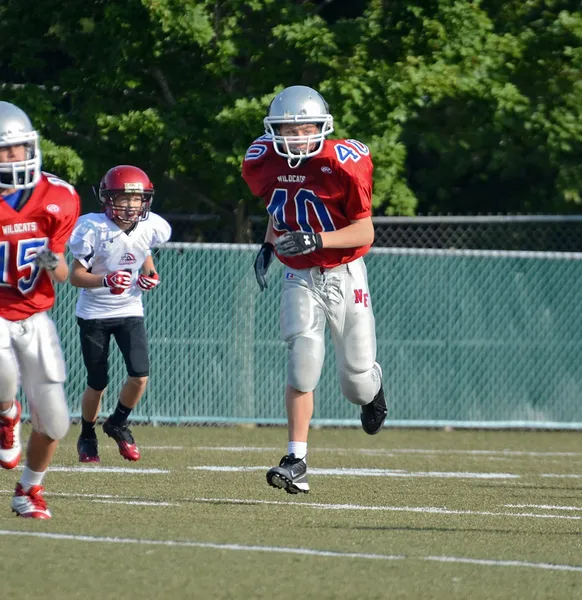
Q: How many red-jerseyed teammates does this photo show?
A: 2